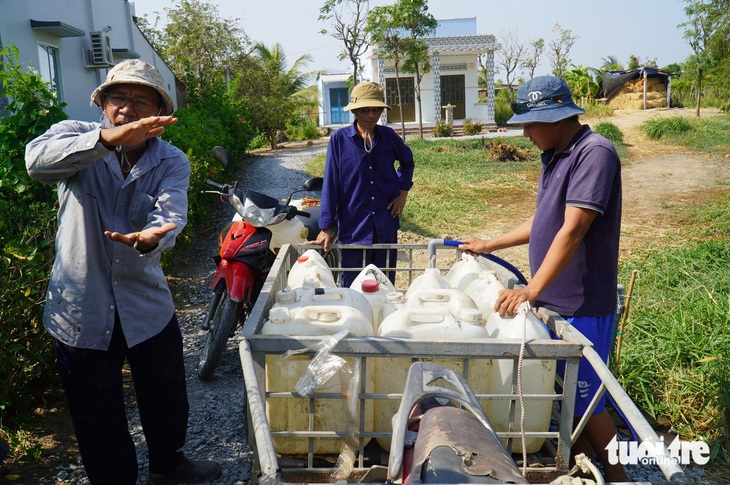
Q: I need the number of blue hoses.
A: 1